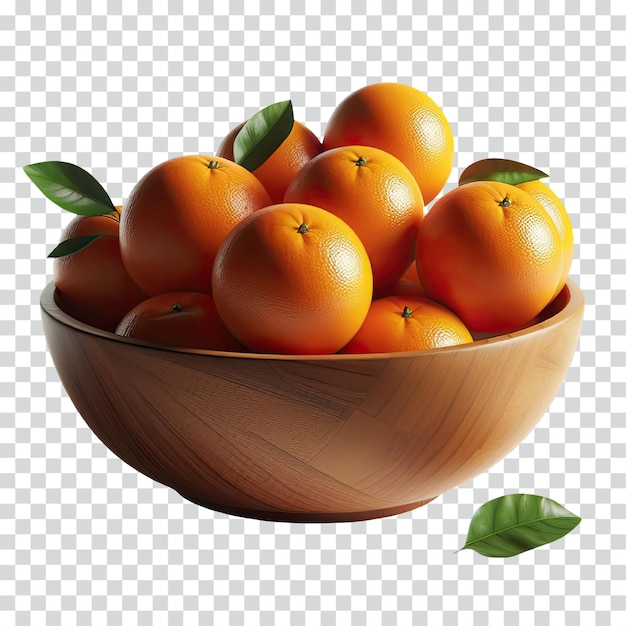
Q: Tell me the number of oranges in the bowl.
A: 10